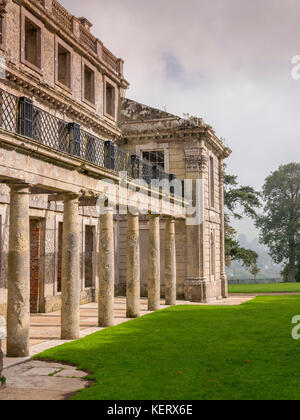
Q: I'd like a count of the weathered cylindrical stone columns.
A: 6